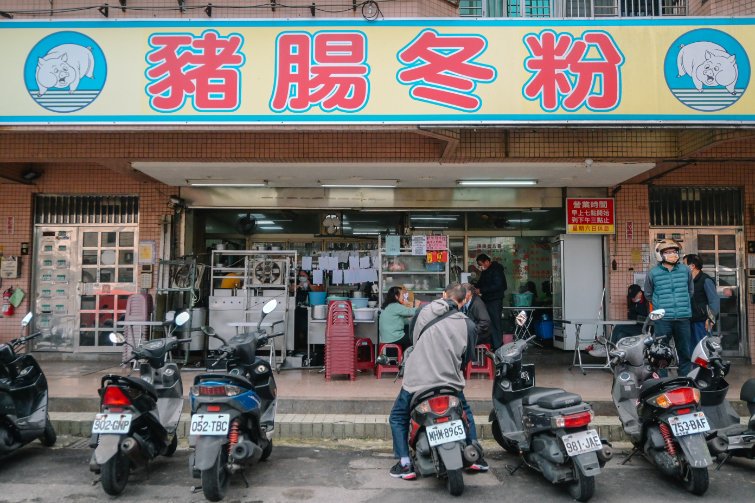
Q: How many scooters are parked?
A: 7